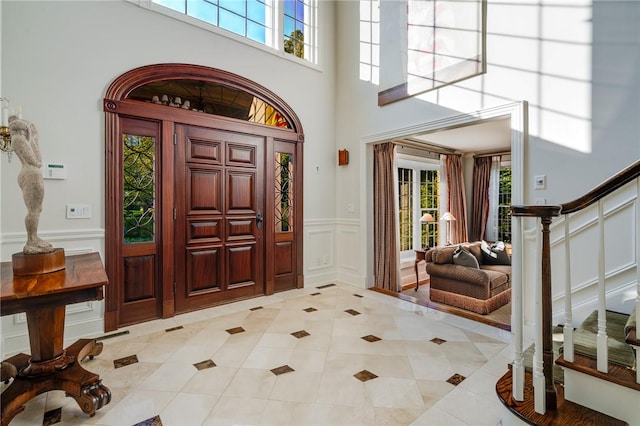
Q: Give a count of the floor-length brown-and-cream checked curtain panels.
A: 3